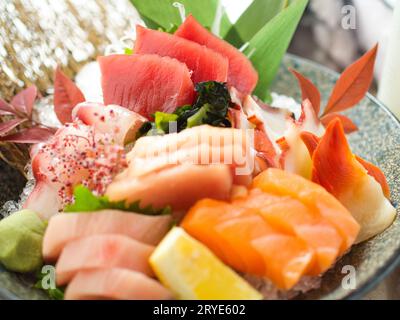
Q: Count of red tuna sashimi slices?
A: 3